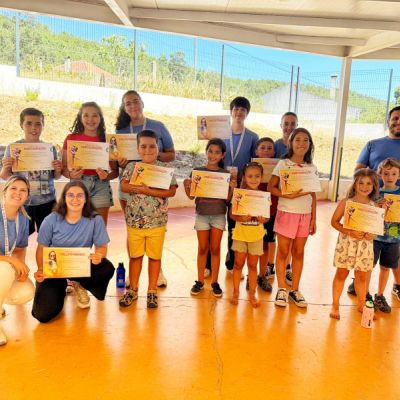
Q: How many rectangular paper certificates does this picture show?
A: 12